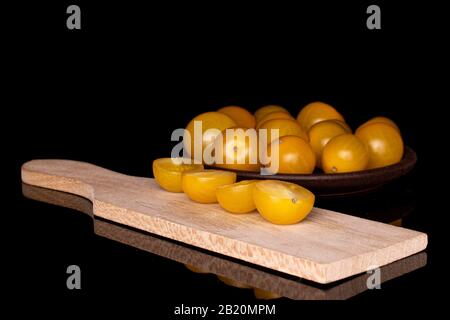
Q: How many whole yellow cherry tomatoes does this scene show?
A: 13